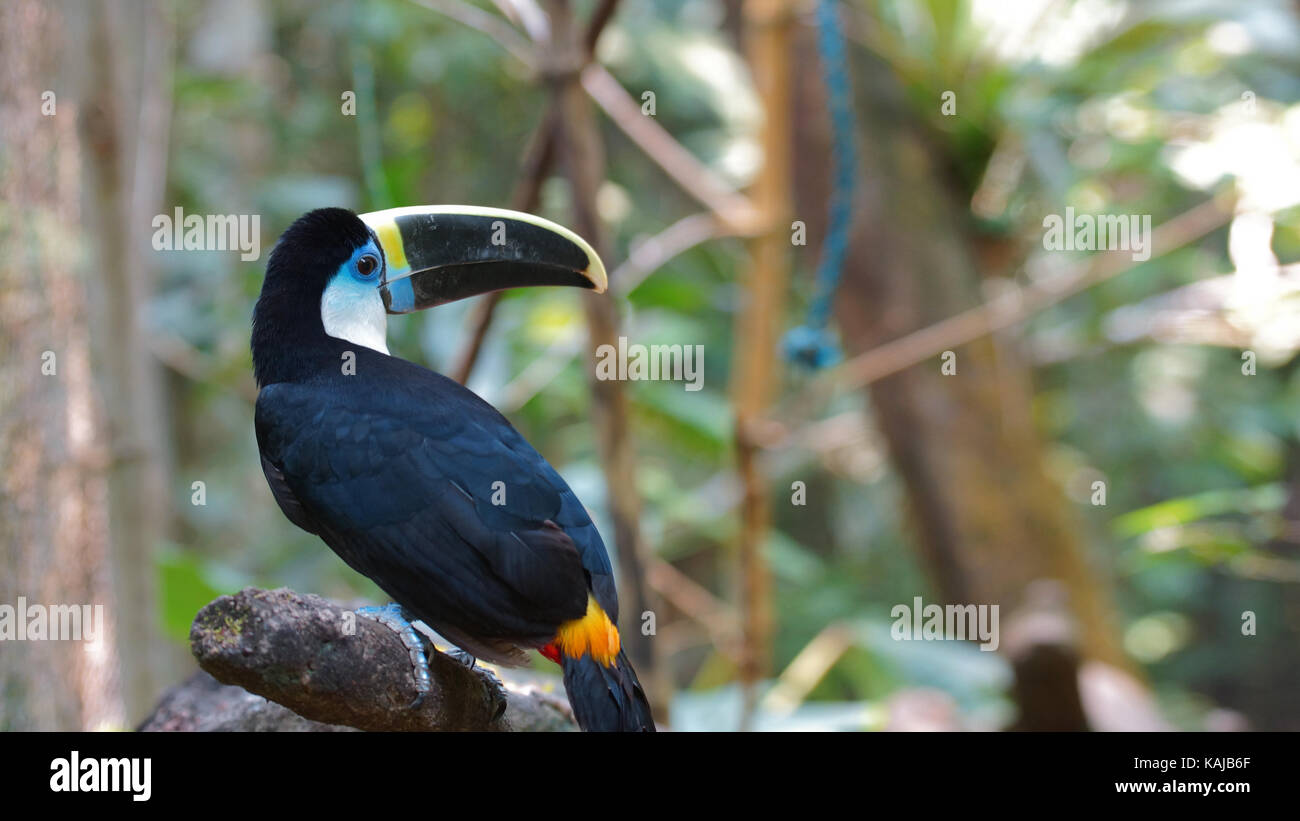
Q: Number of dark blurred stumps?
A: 1